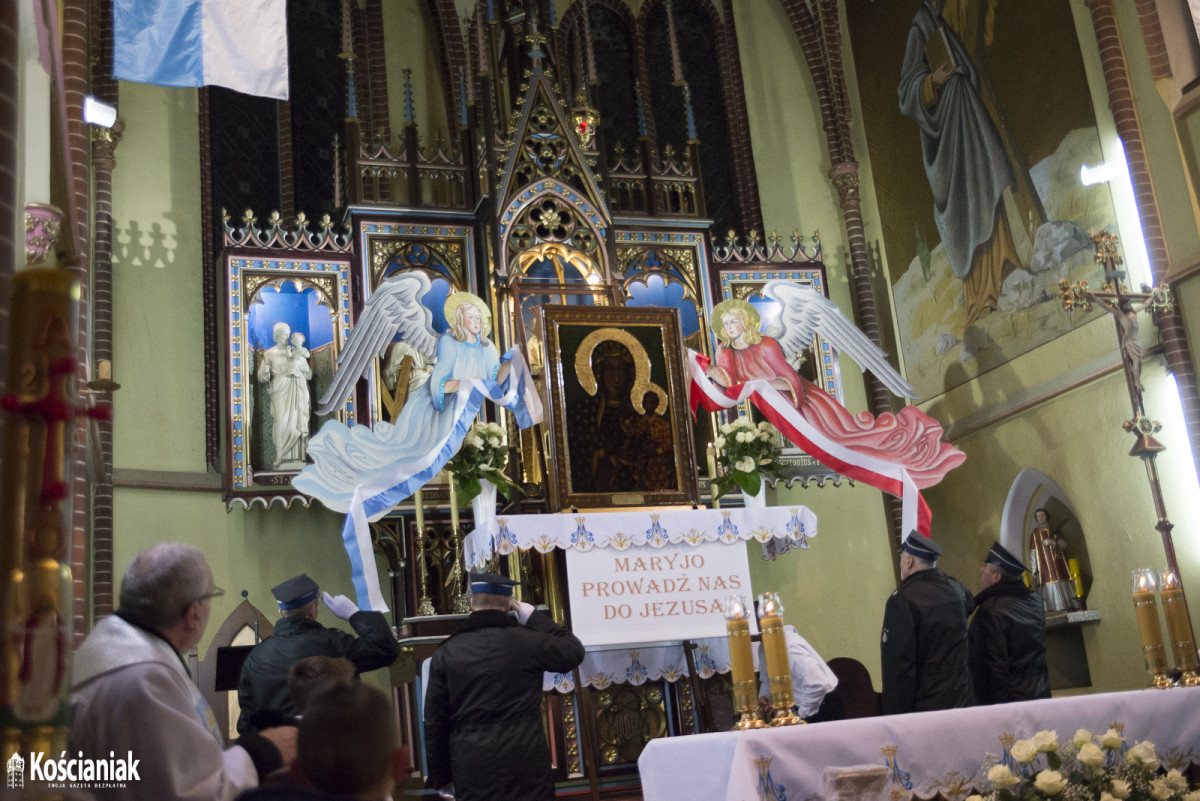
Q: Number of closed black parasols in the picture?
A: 0